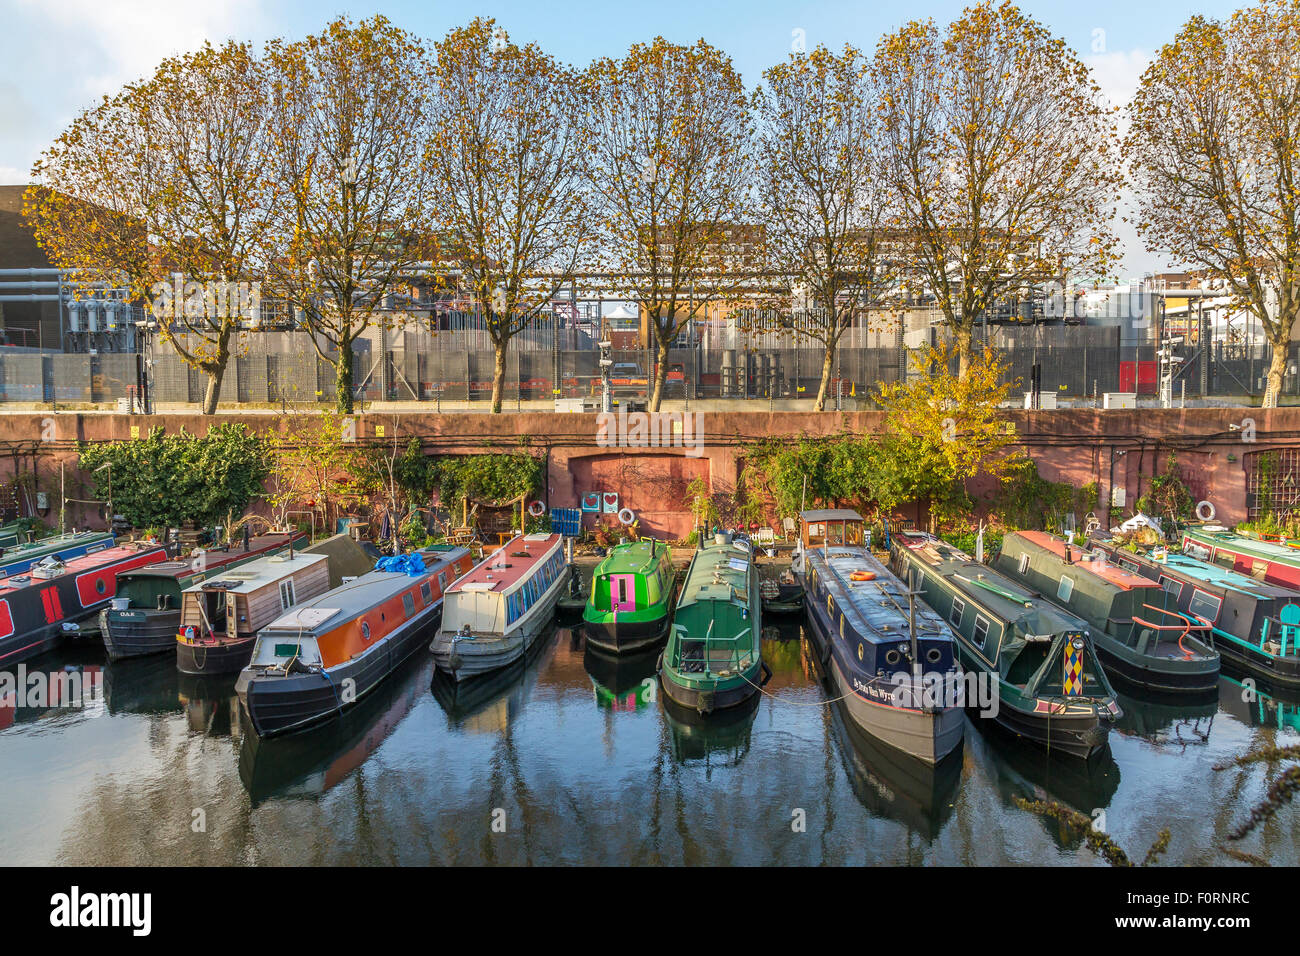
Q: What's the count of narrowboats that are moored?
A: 14